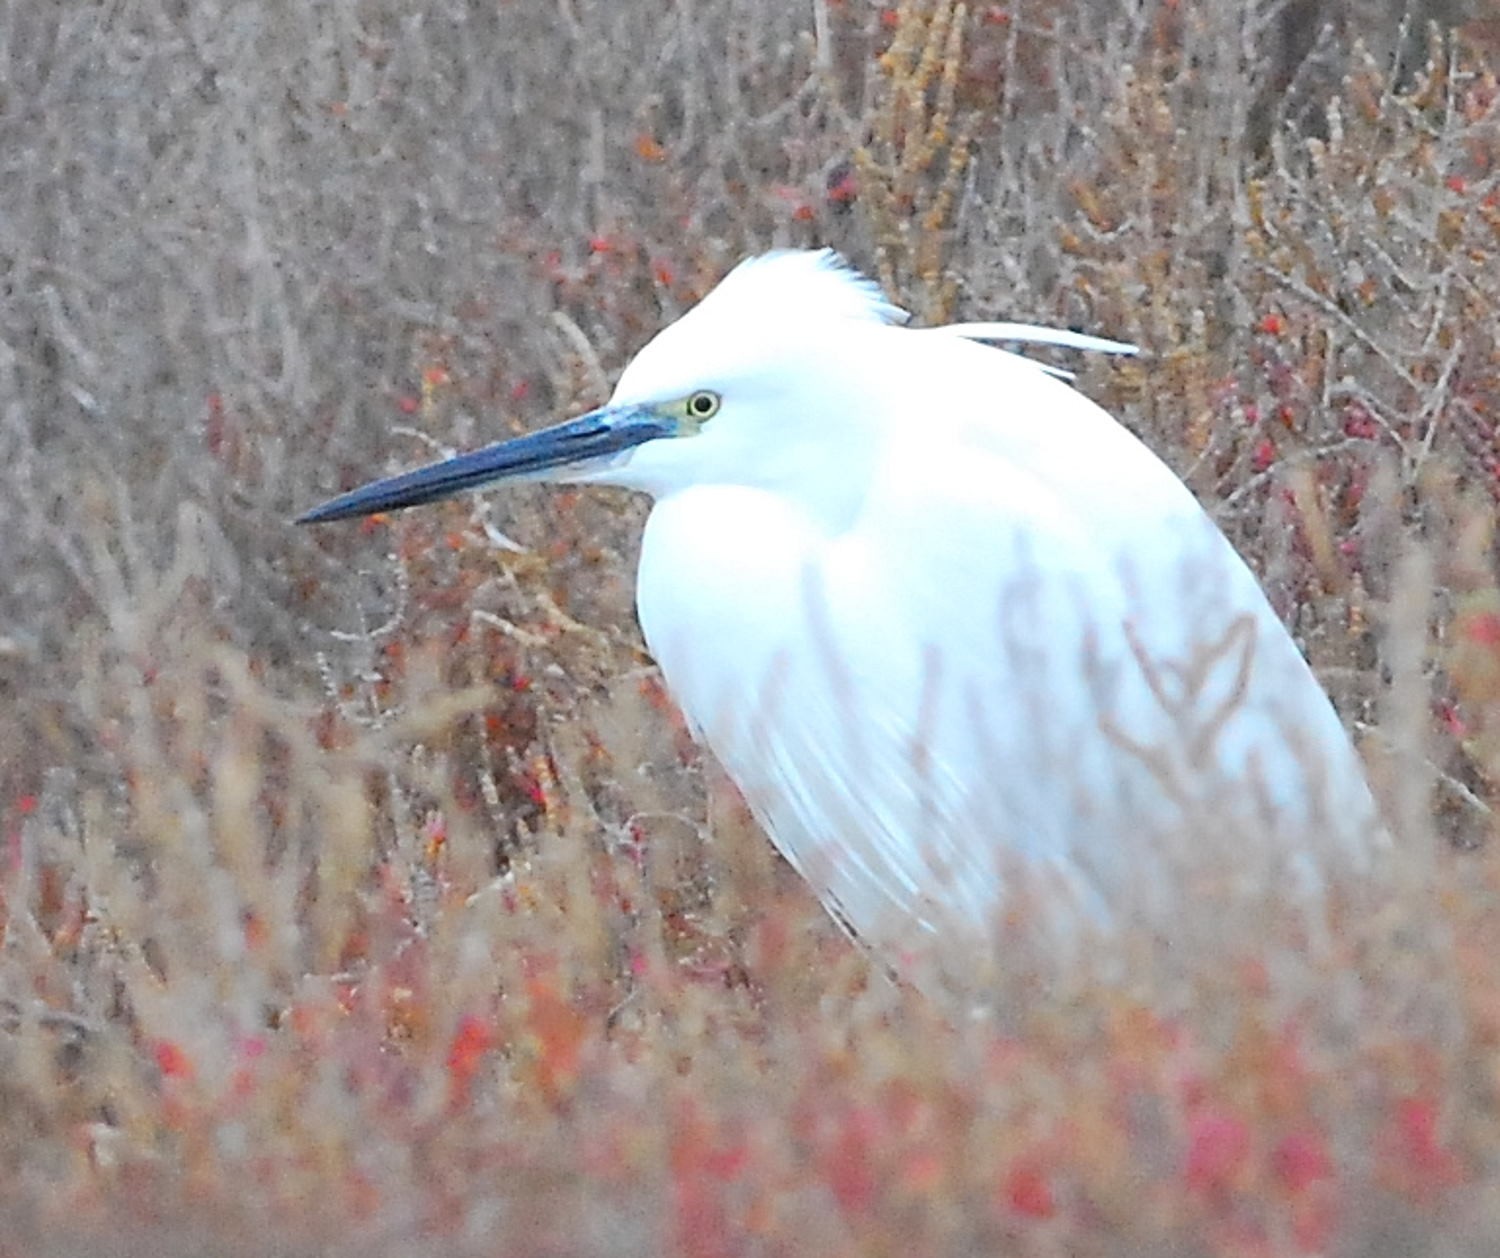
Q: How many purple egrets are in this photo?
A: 0